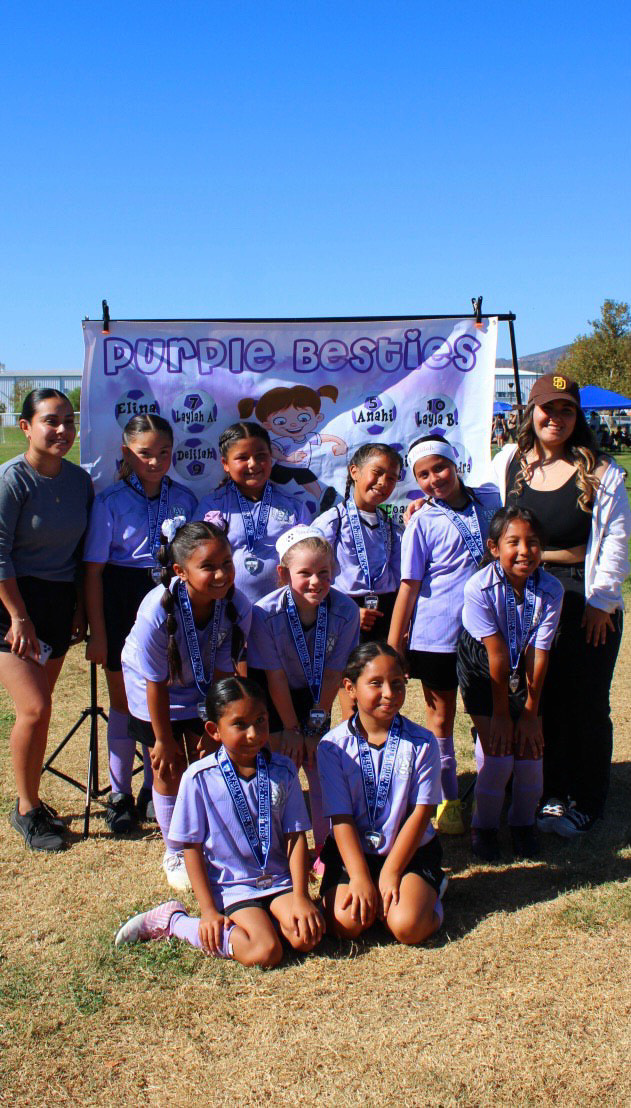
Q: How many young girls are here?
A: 9